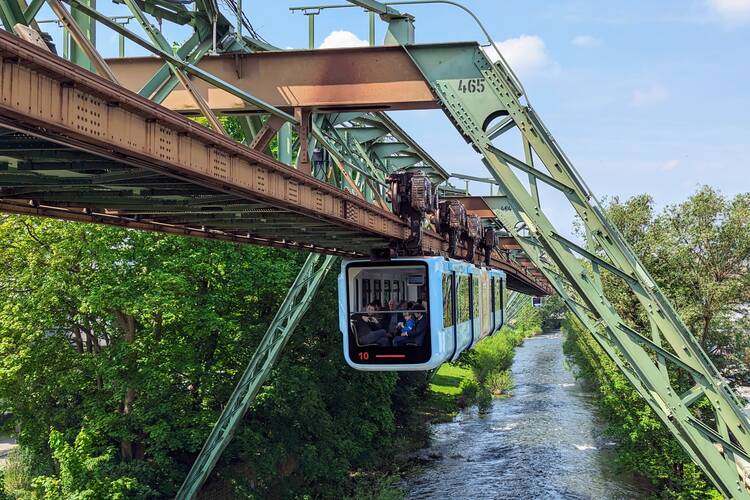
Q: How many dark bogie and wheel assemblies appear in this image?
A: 4